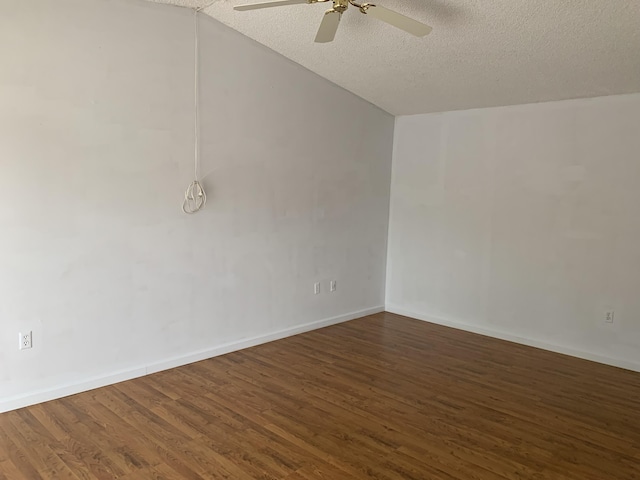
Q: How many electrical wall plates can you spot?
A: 4